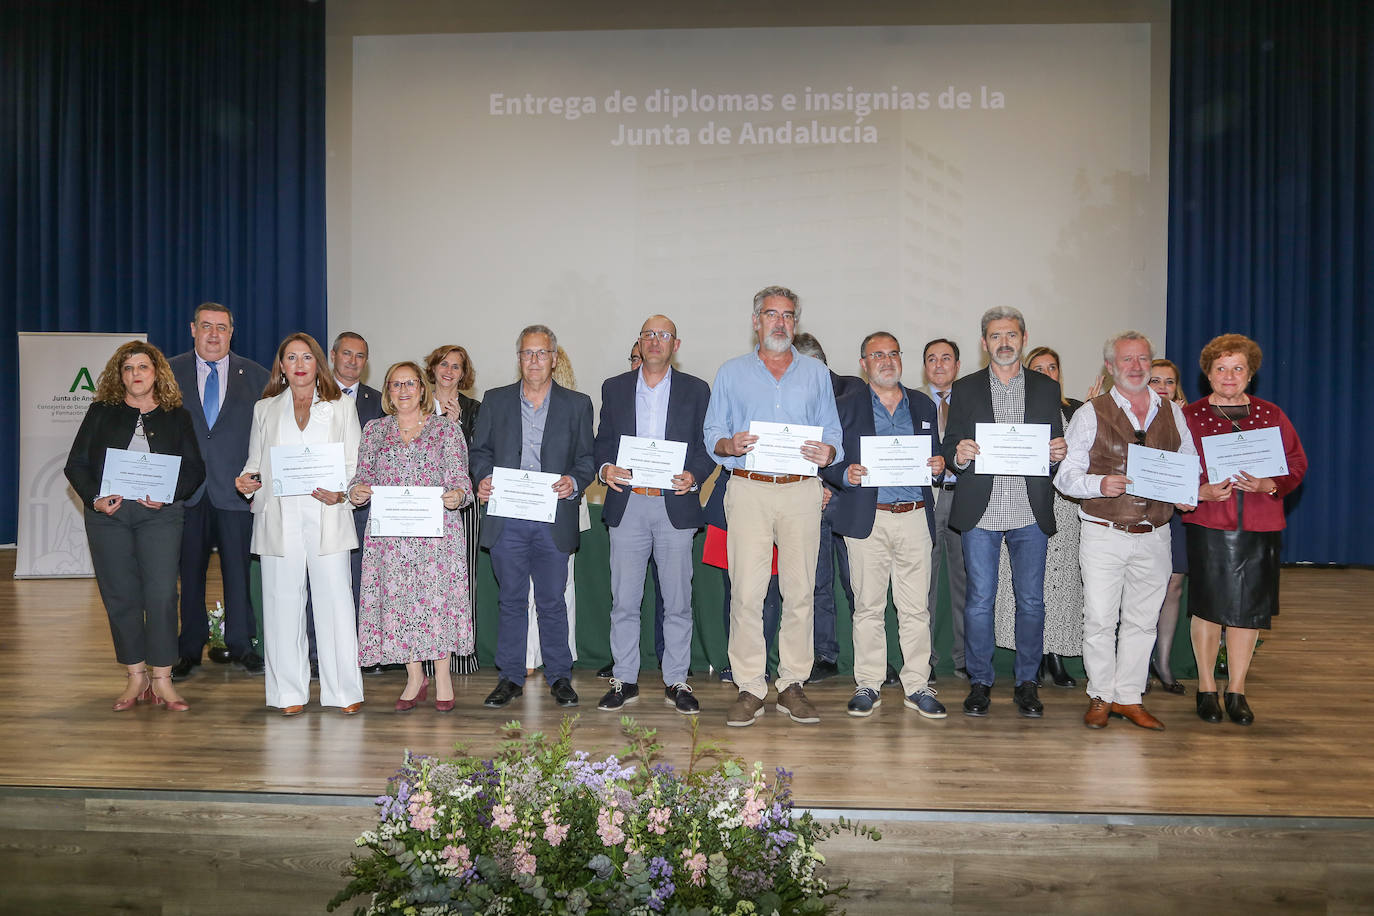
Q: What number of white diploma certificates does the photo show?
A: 10